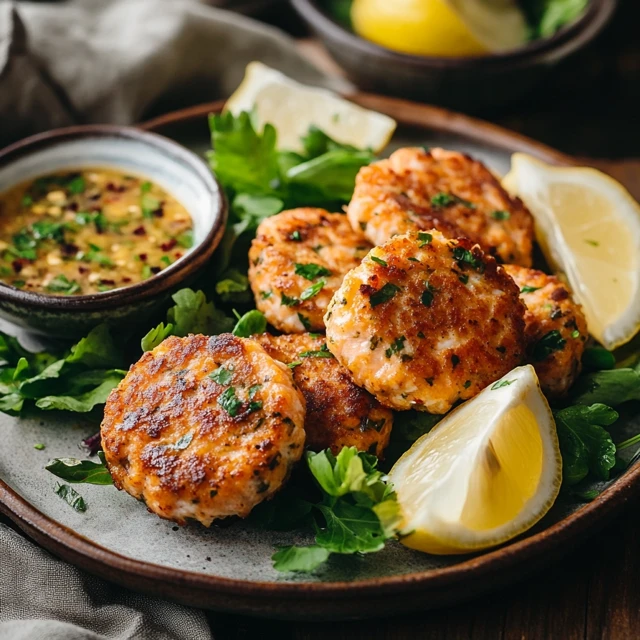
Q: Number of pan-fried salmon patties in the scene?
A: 6